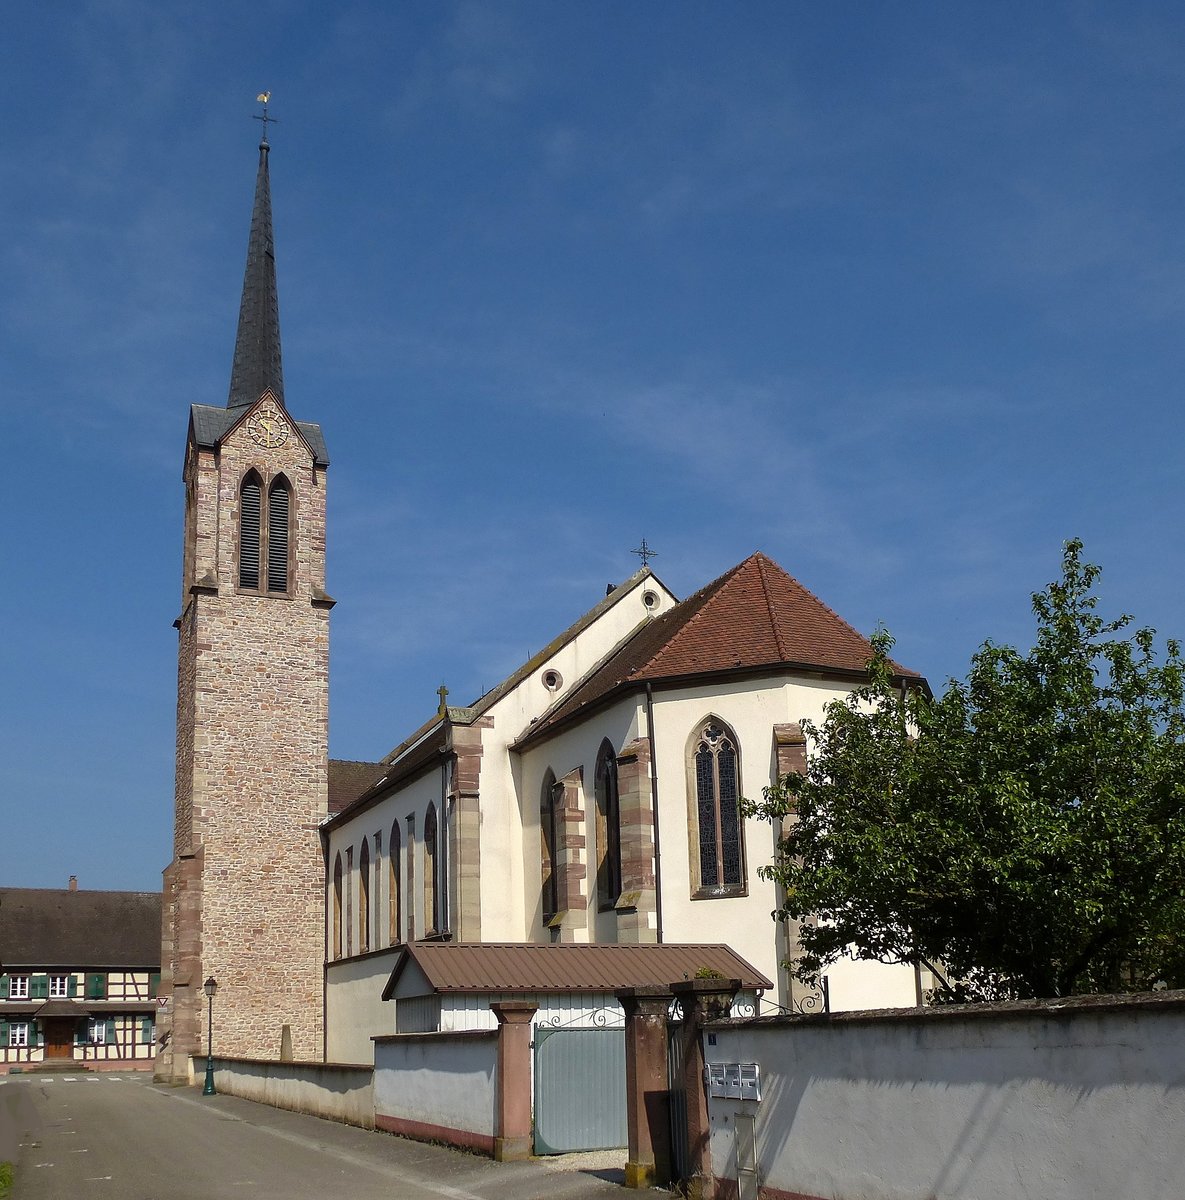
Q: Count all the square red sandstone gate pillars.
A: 3